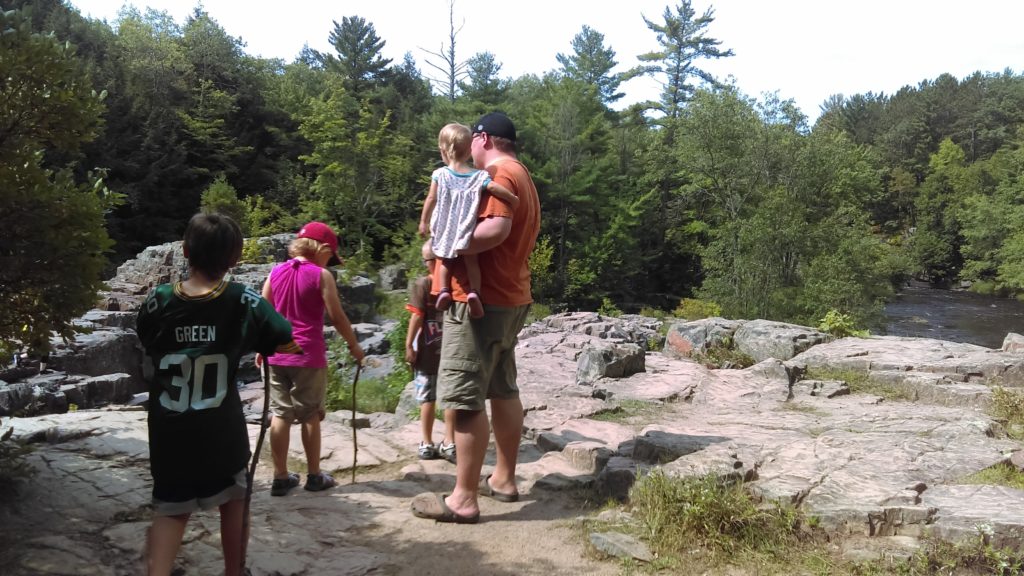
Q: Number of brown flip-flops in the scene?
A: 2